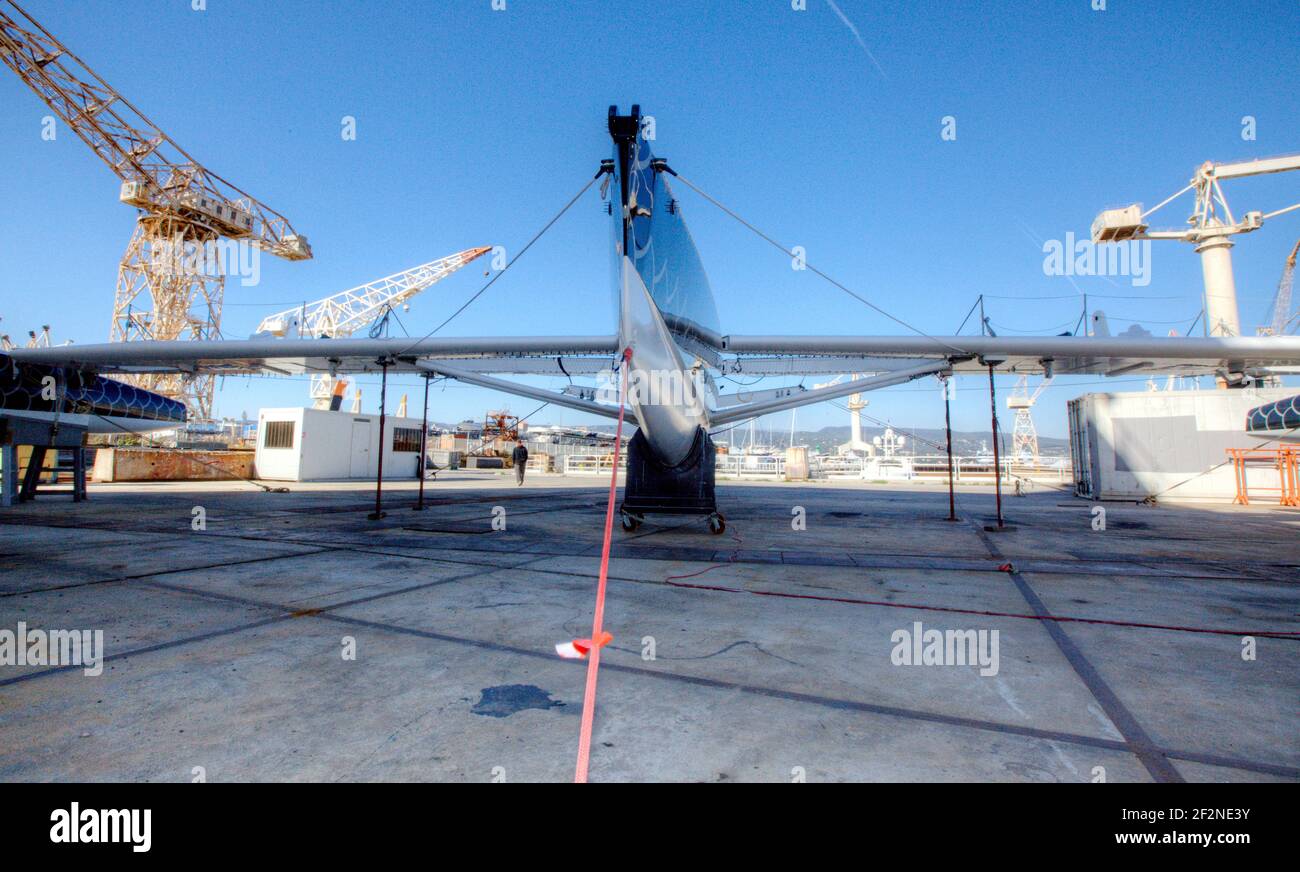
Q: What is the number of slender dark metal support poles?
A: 4